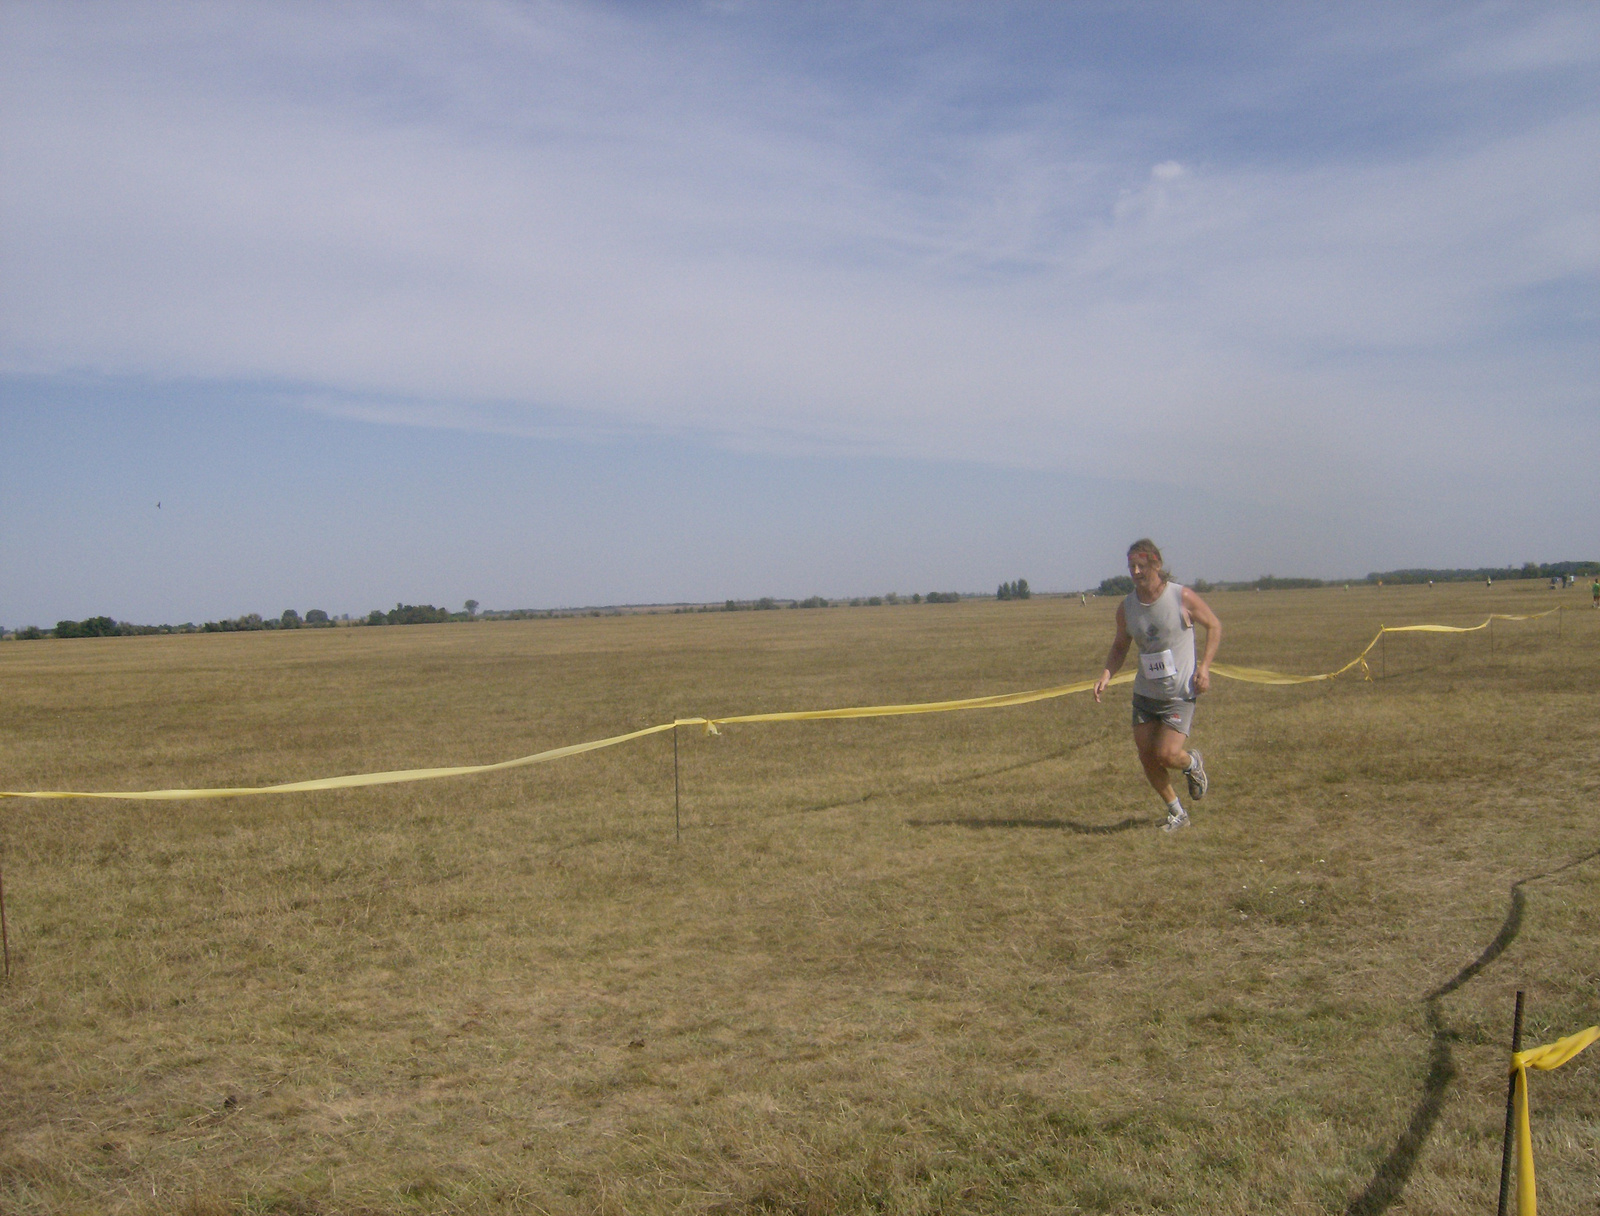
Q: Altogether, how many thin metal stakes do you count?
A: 6